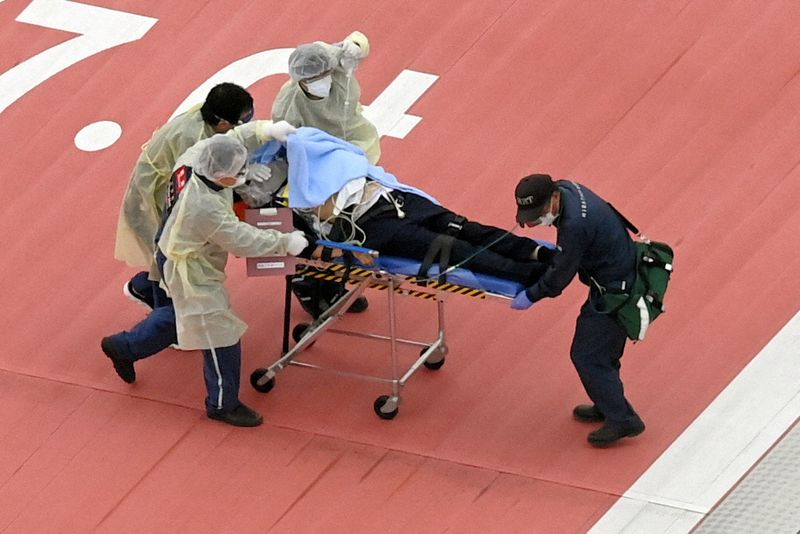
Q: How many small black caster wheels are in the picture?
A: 4